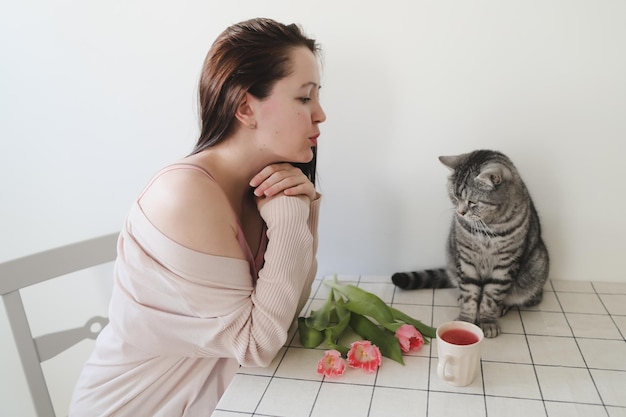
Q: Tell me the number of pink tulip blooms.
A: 3